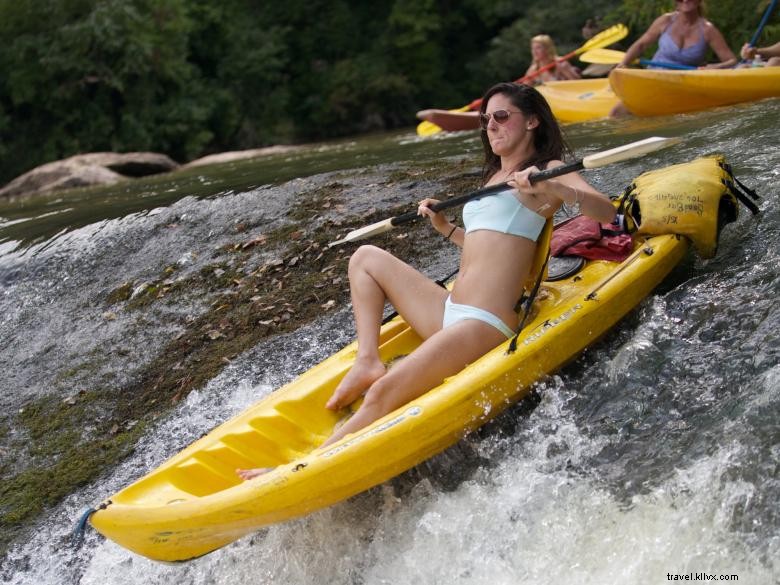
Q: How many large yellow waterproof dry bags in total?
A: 1